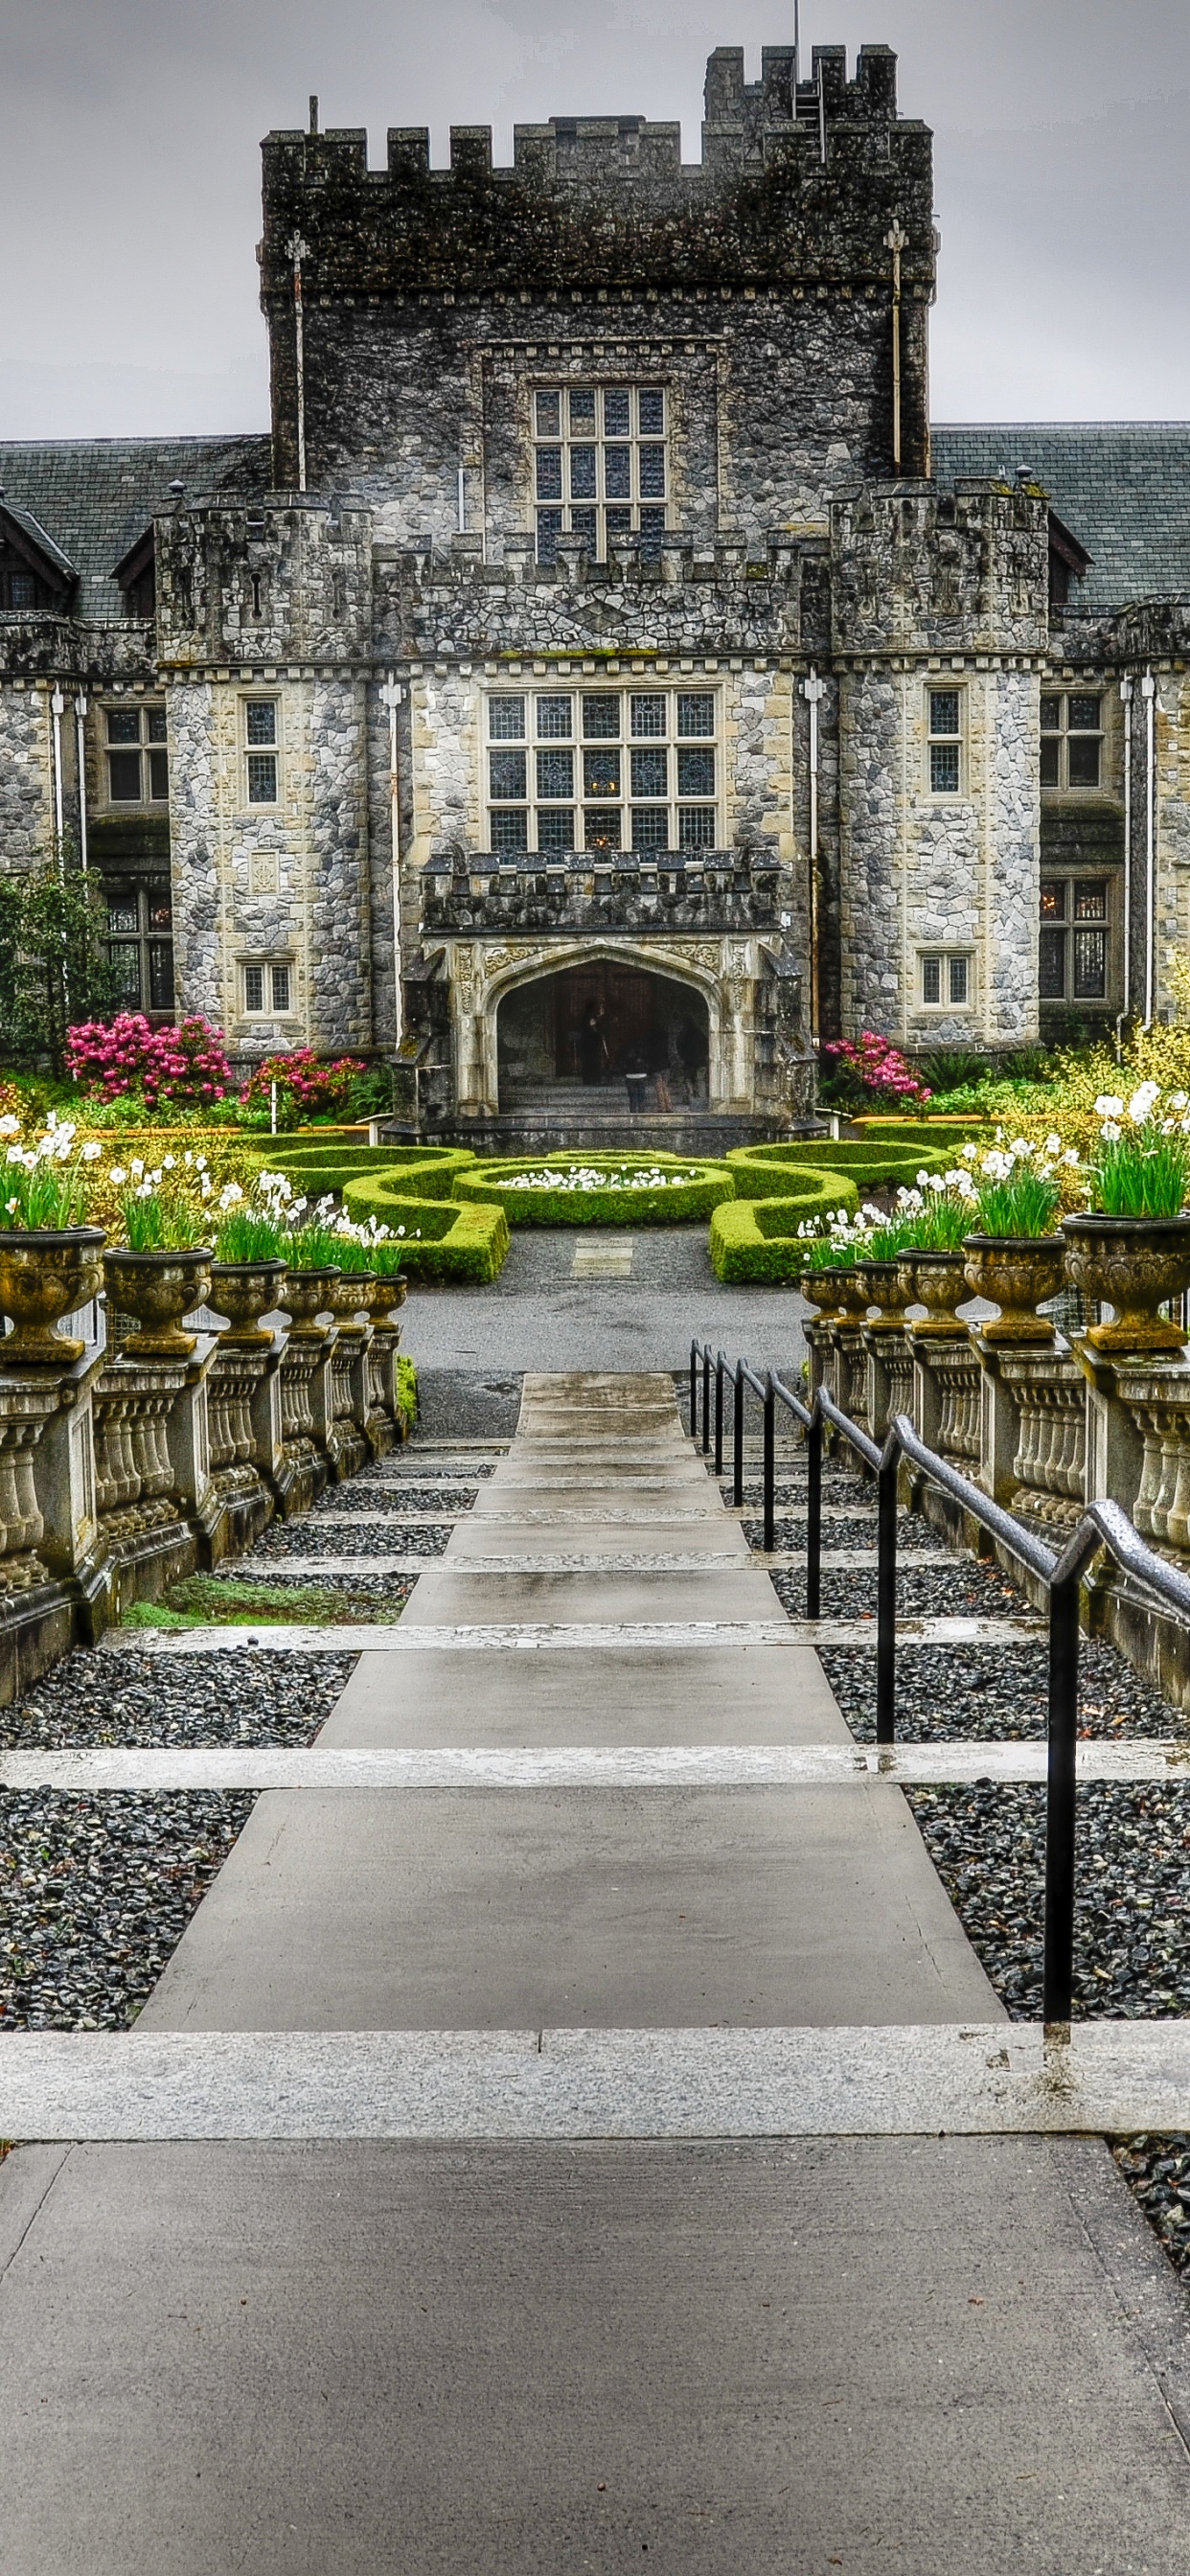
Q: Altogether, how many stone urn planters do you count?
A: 12